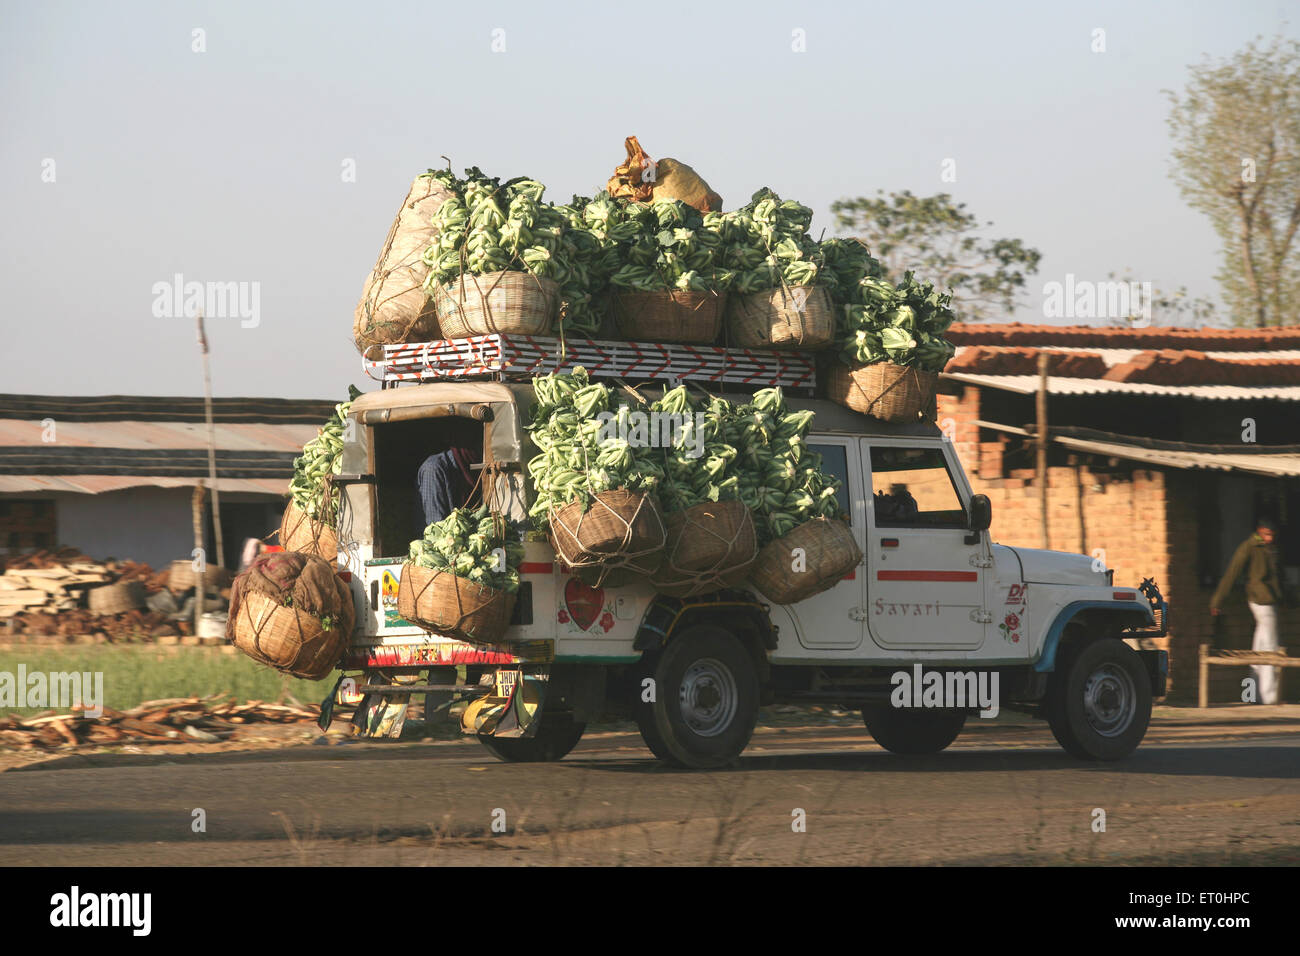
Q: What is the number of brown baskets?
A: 10